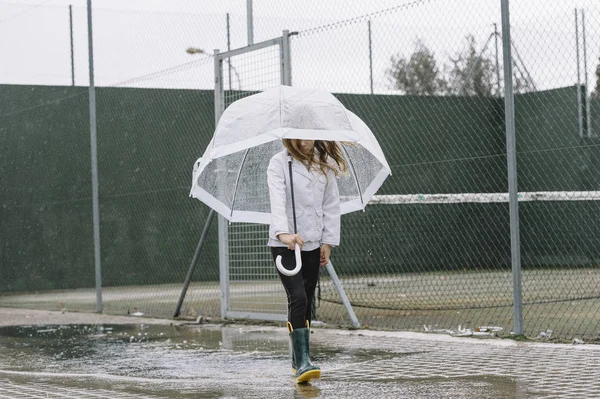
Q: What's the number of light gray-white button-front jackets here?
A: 1